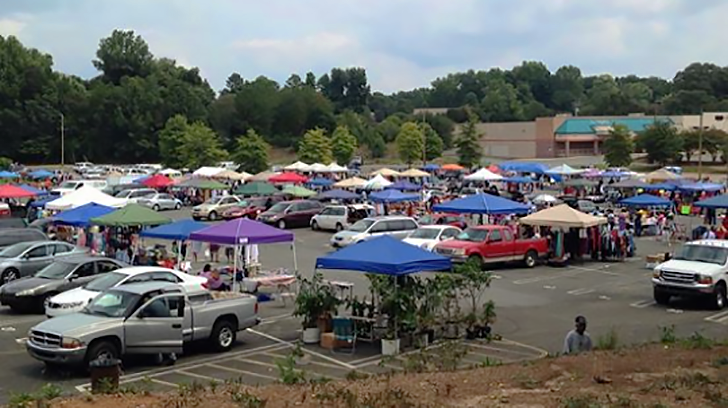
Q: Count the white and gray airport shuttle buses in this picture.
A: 0